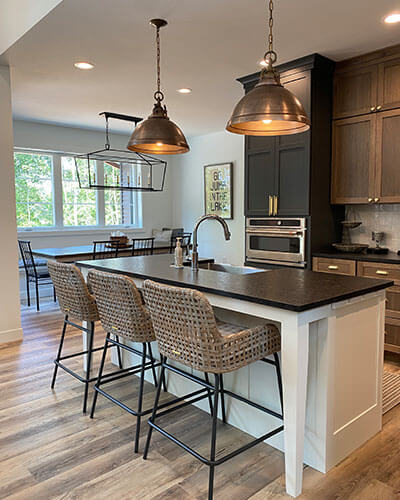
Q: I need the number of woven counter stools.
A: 3